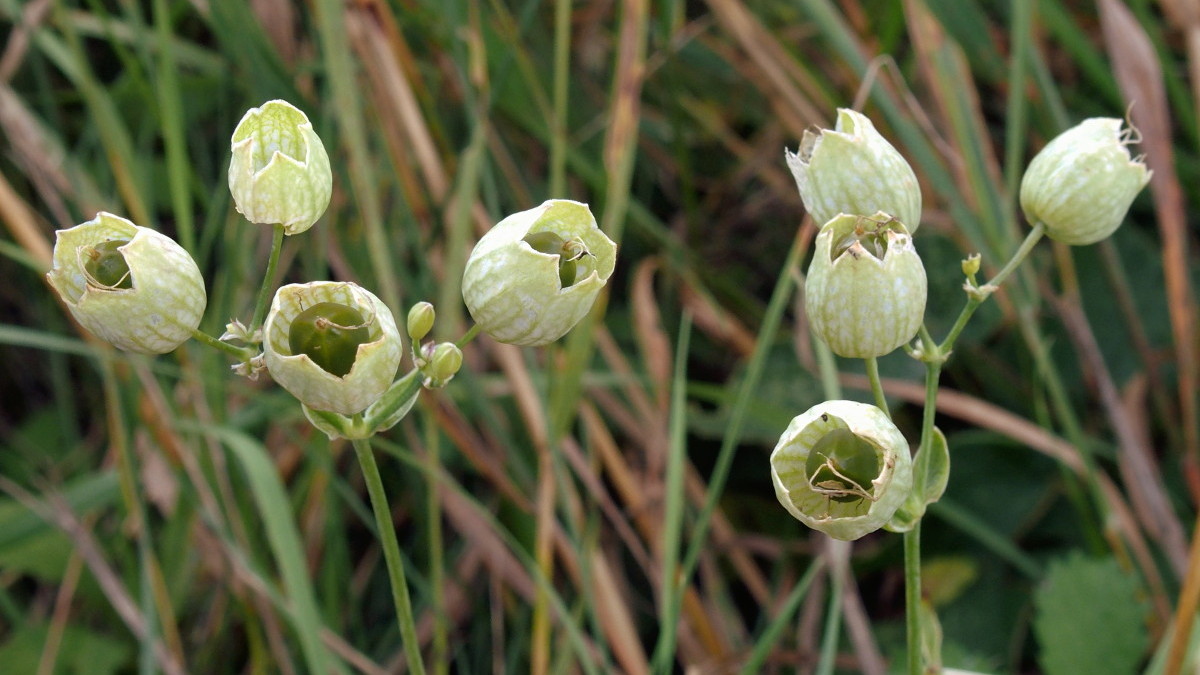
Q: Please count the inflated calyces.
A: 8